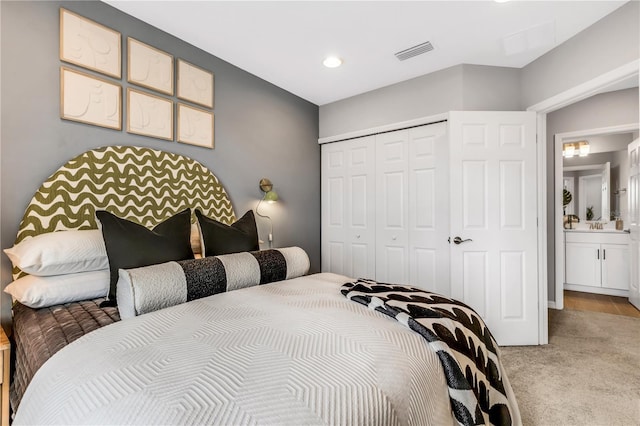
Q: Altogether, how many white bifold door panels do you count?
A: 4